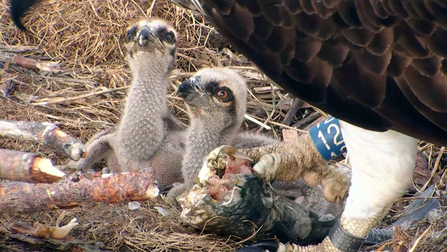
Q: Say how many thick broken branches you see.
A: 3